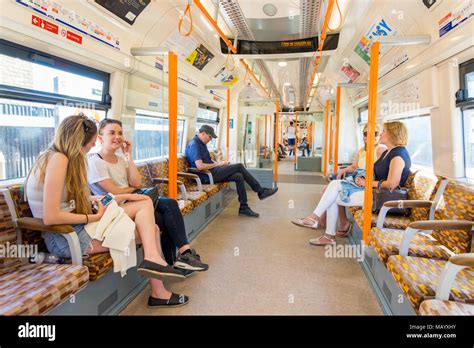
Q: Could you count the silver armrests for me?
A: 7